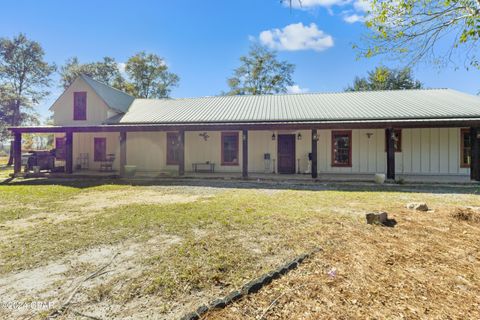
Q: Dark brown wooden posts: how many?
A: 8